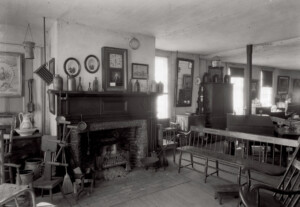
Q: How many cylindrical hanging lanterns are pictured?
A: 1